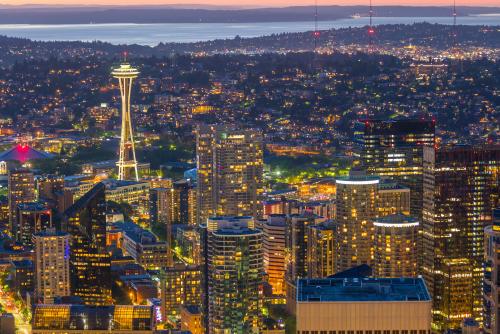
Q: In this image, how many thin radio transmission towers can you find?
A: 3